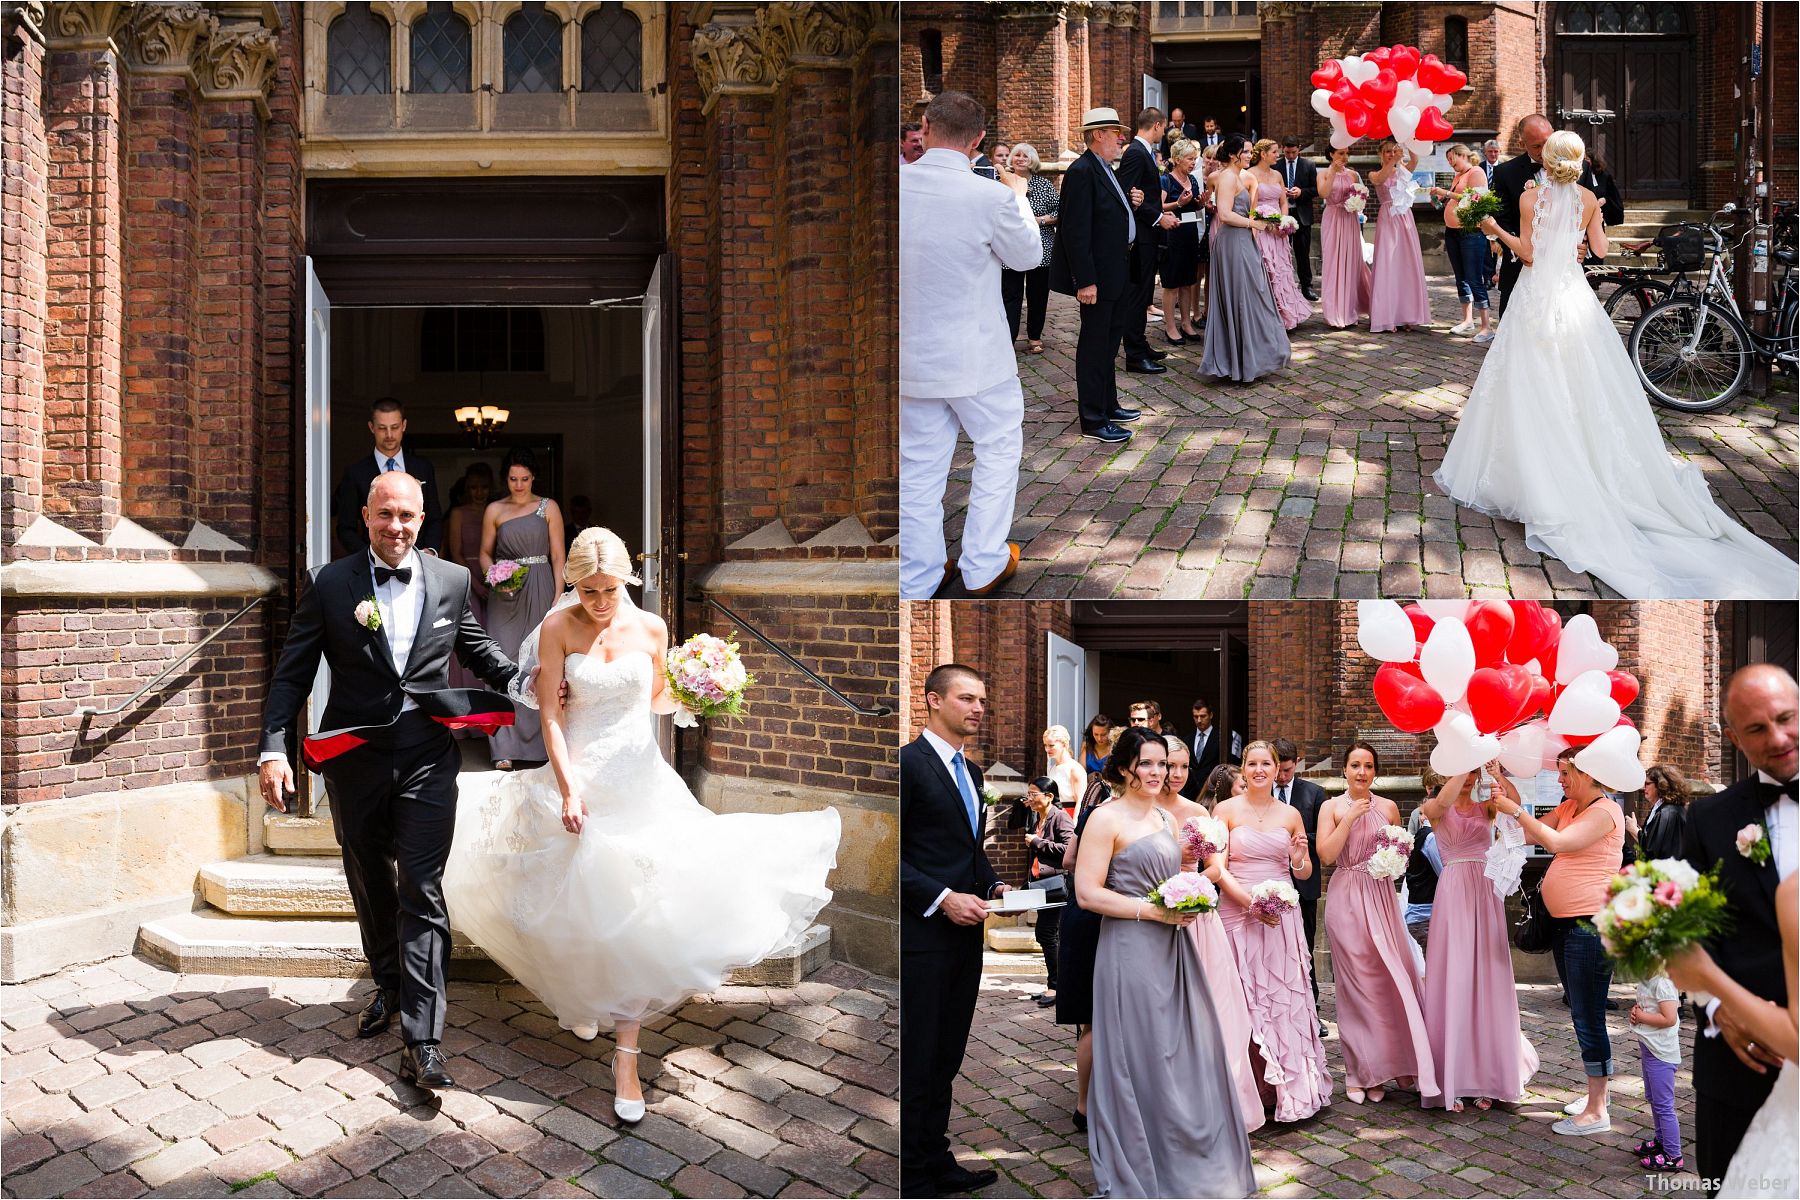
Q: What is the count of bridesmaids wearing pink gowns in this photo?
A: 4